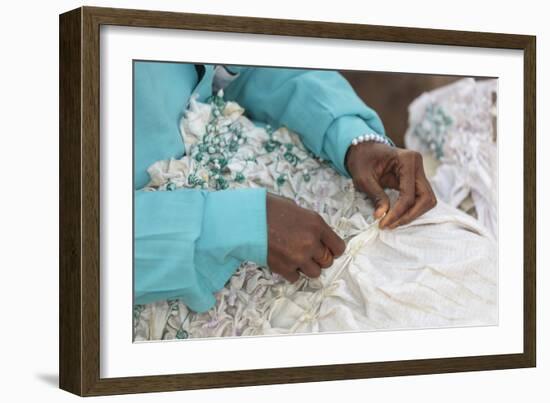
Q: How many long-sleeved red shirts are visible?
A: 0